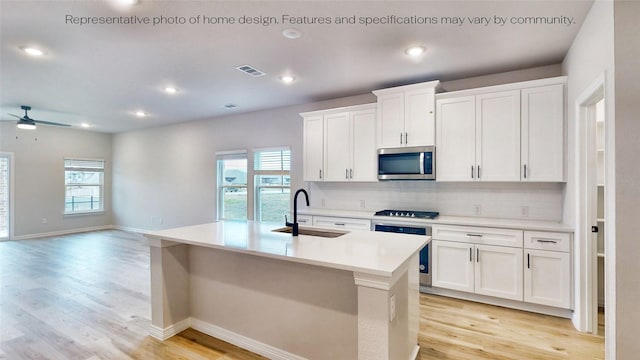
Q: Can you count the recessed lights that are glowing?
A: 7